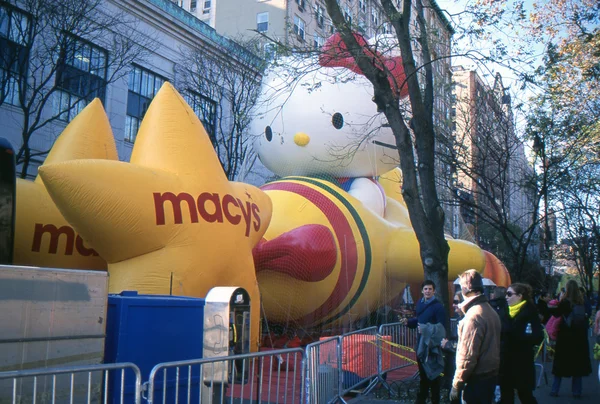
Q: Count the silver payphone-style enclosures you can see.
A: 1